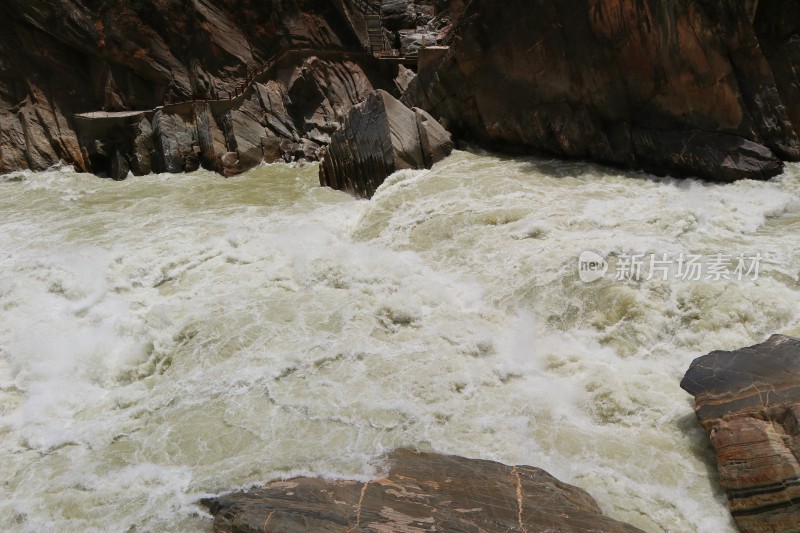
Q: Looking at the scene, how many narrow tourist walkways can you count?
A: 1